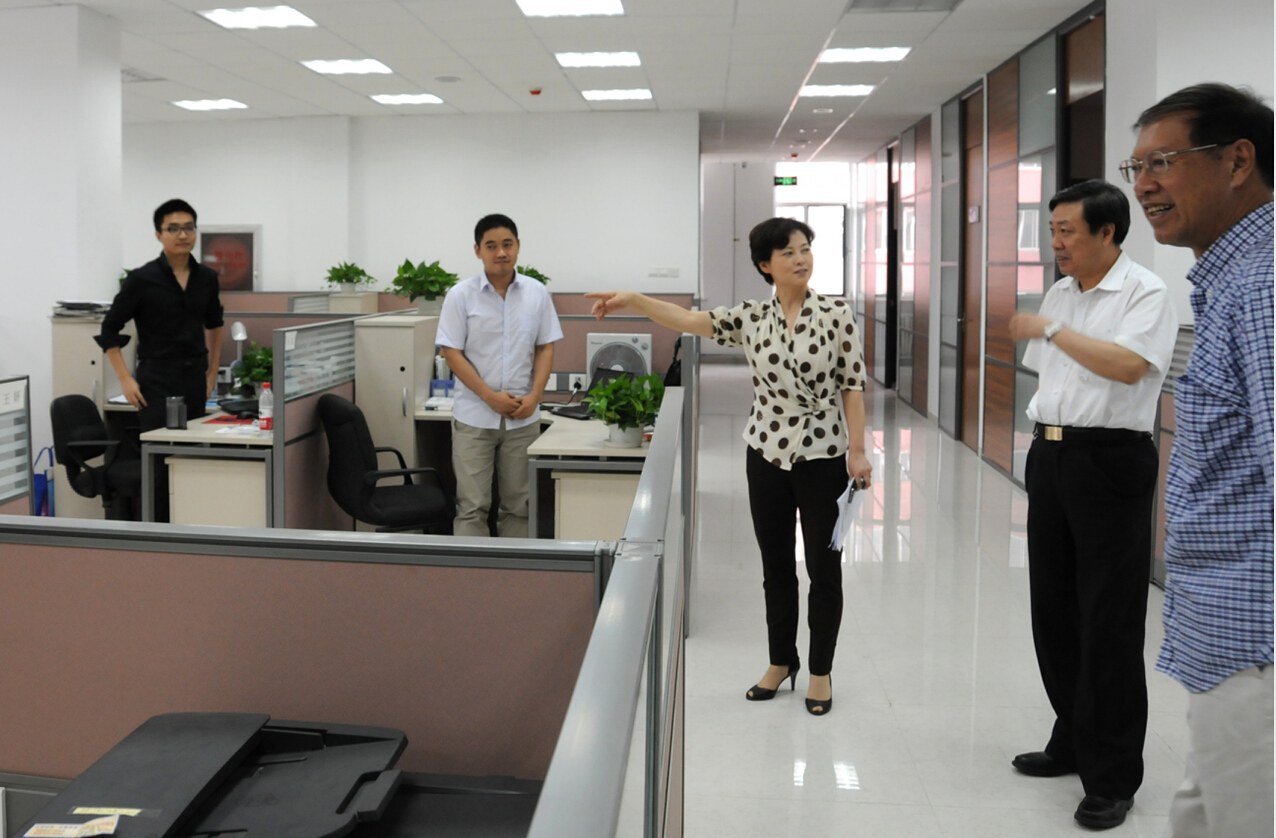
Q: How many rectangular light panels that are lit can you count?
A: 9